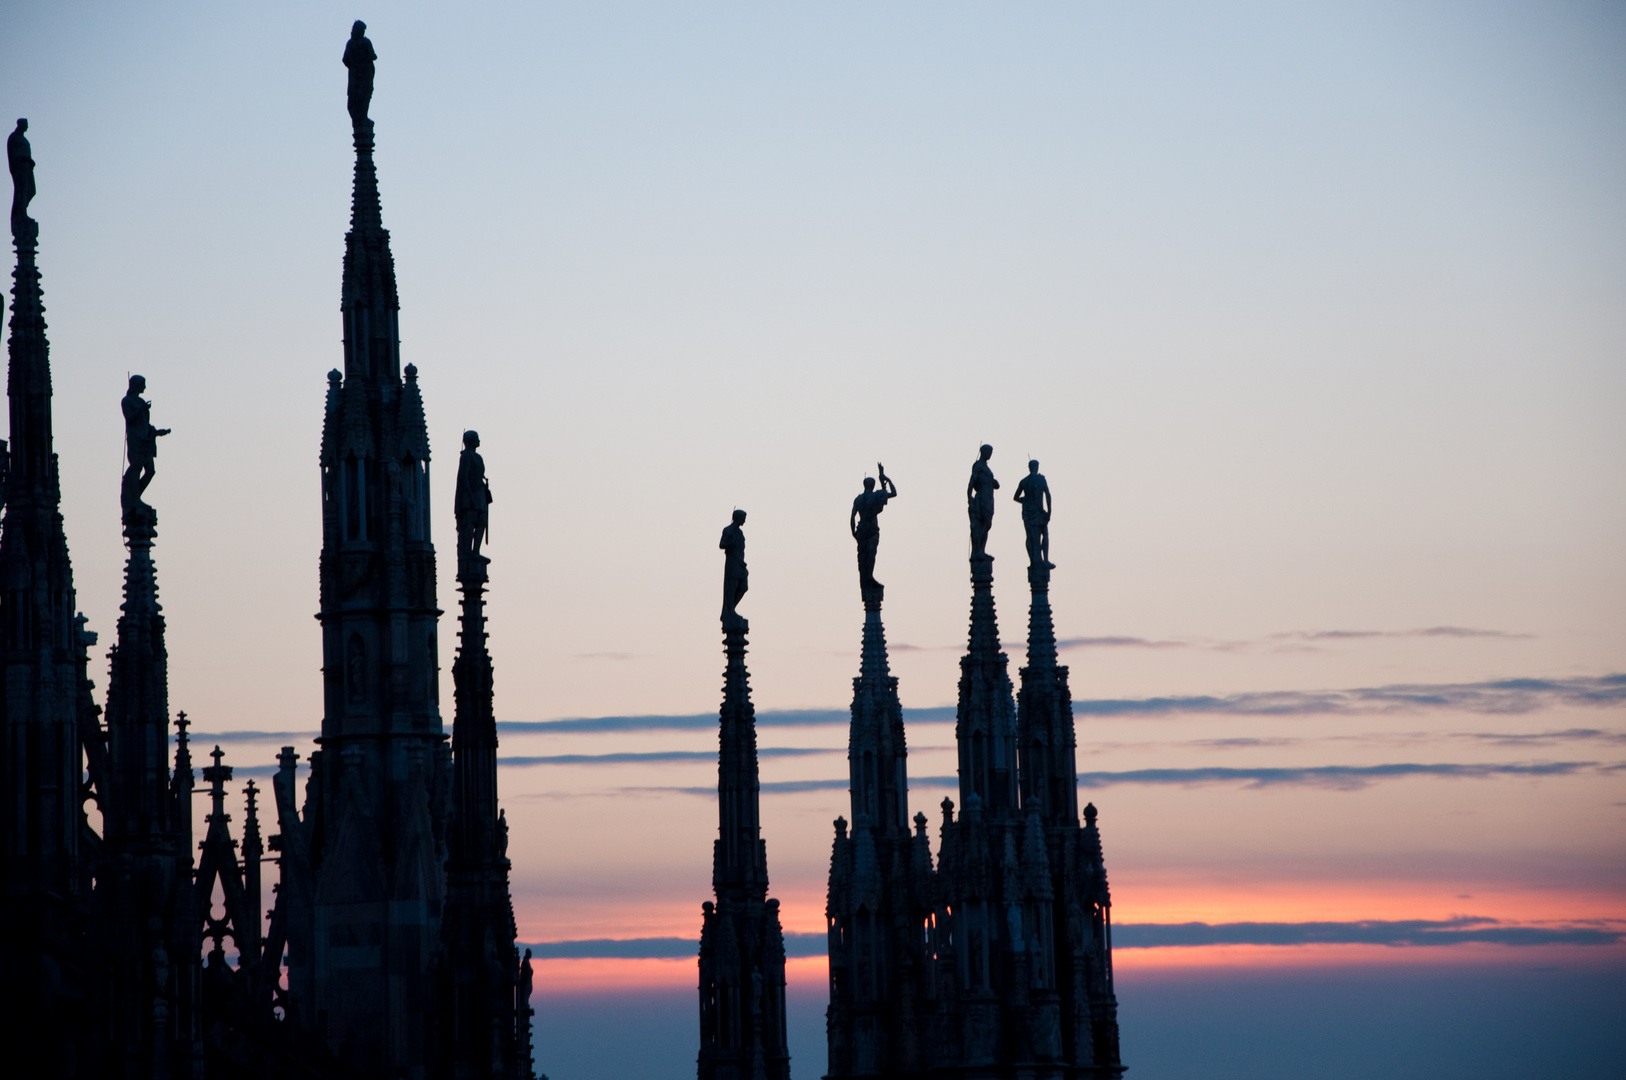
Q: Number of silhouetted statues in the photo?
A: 8